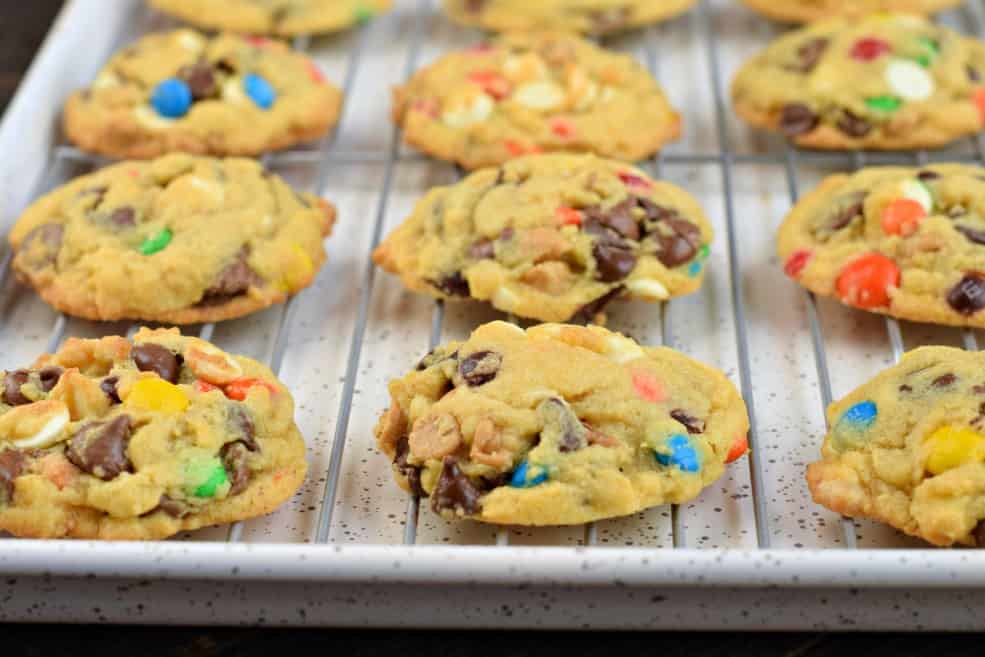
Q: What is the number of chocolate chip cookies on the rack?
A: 12